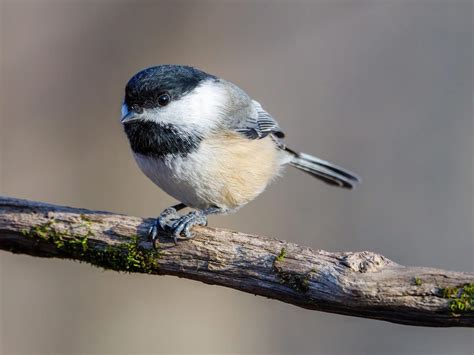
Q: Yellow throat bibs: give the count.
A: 0